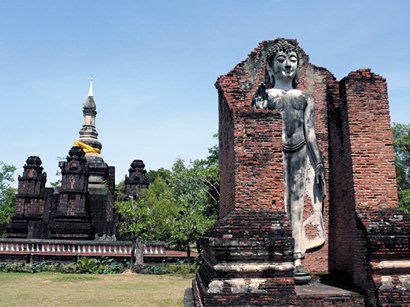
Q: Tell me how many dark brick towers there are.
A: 3